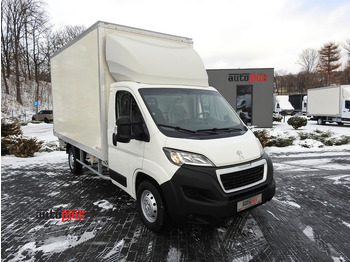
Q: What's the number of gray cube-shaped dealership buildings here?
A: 1